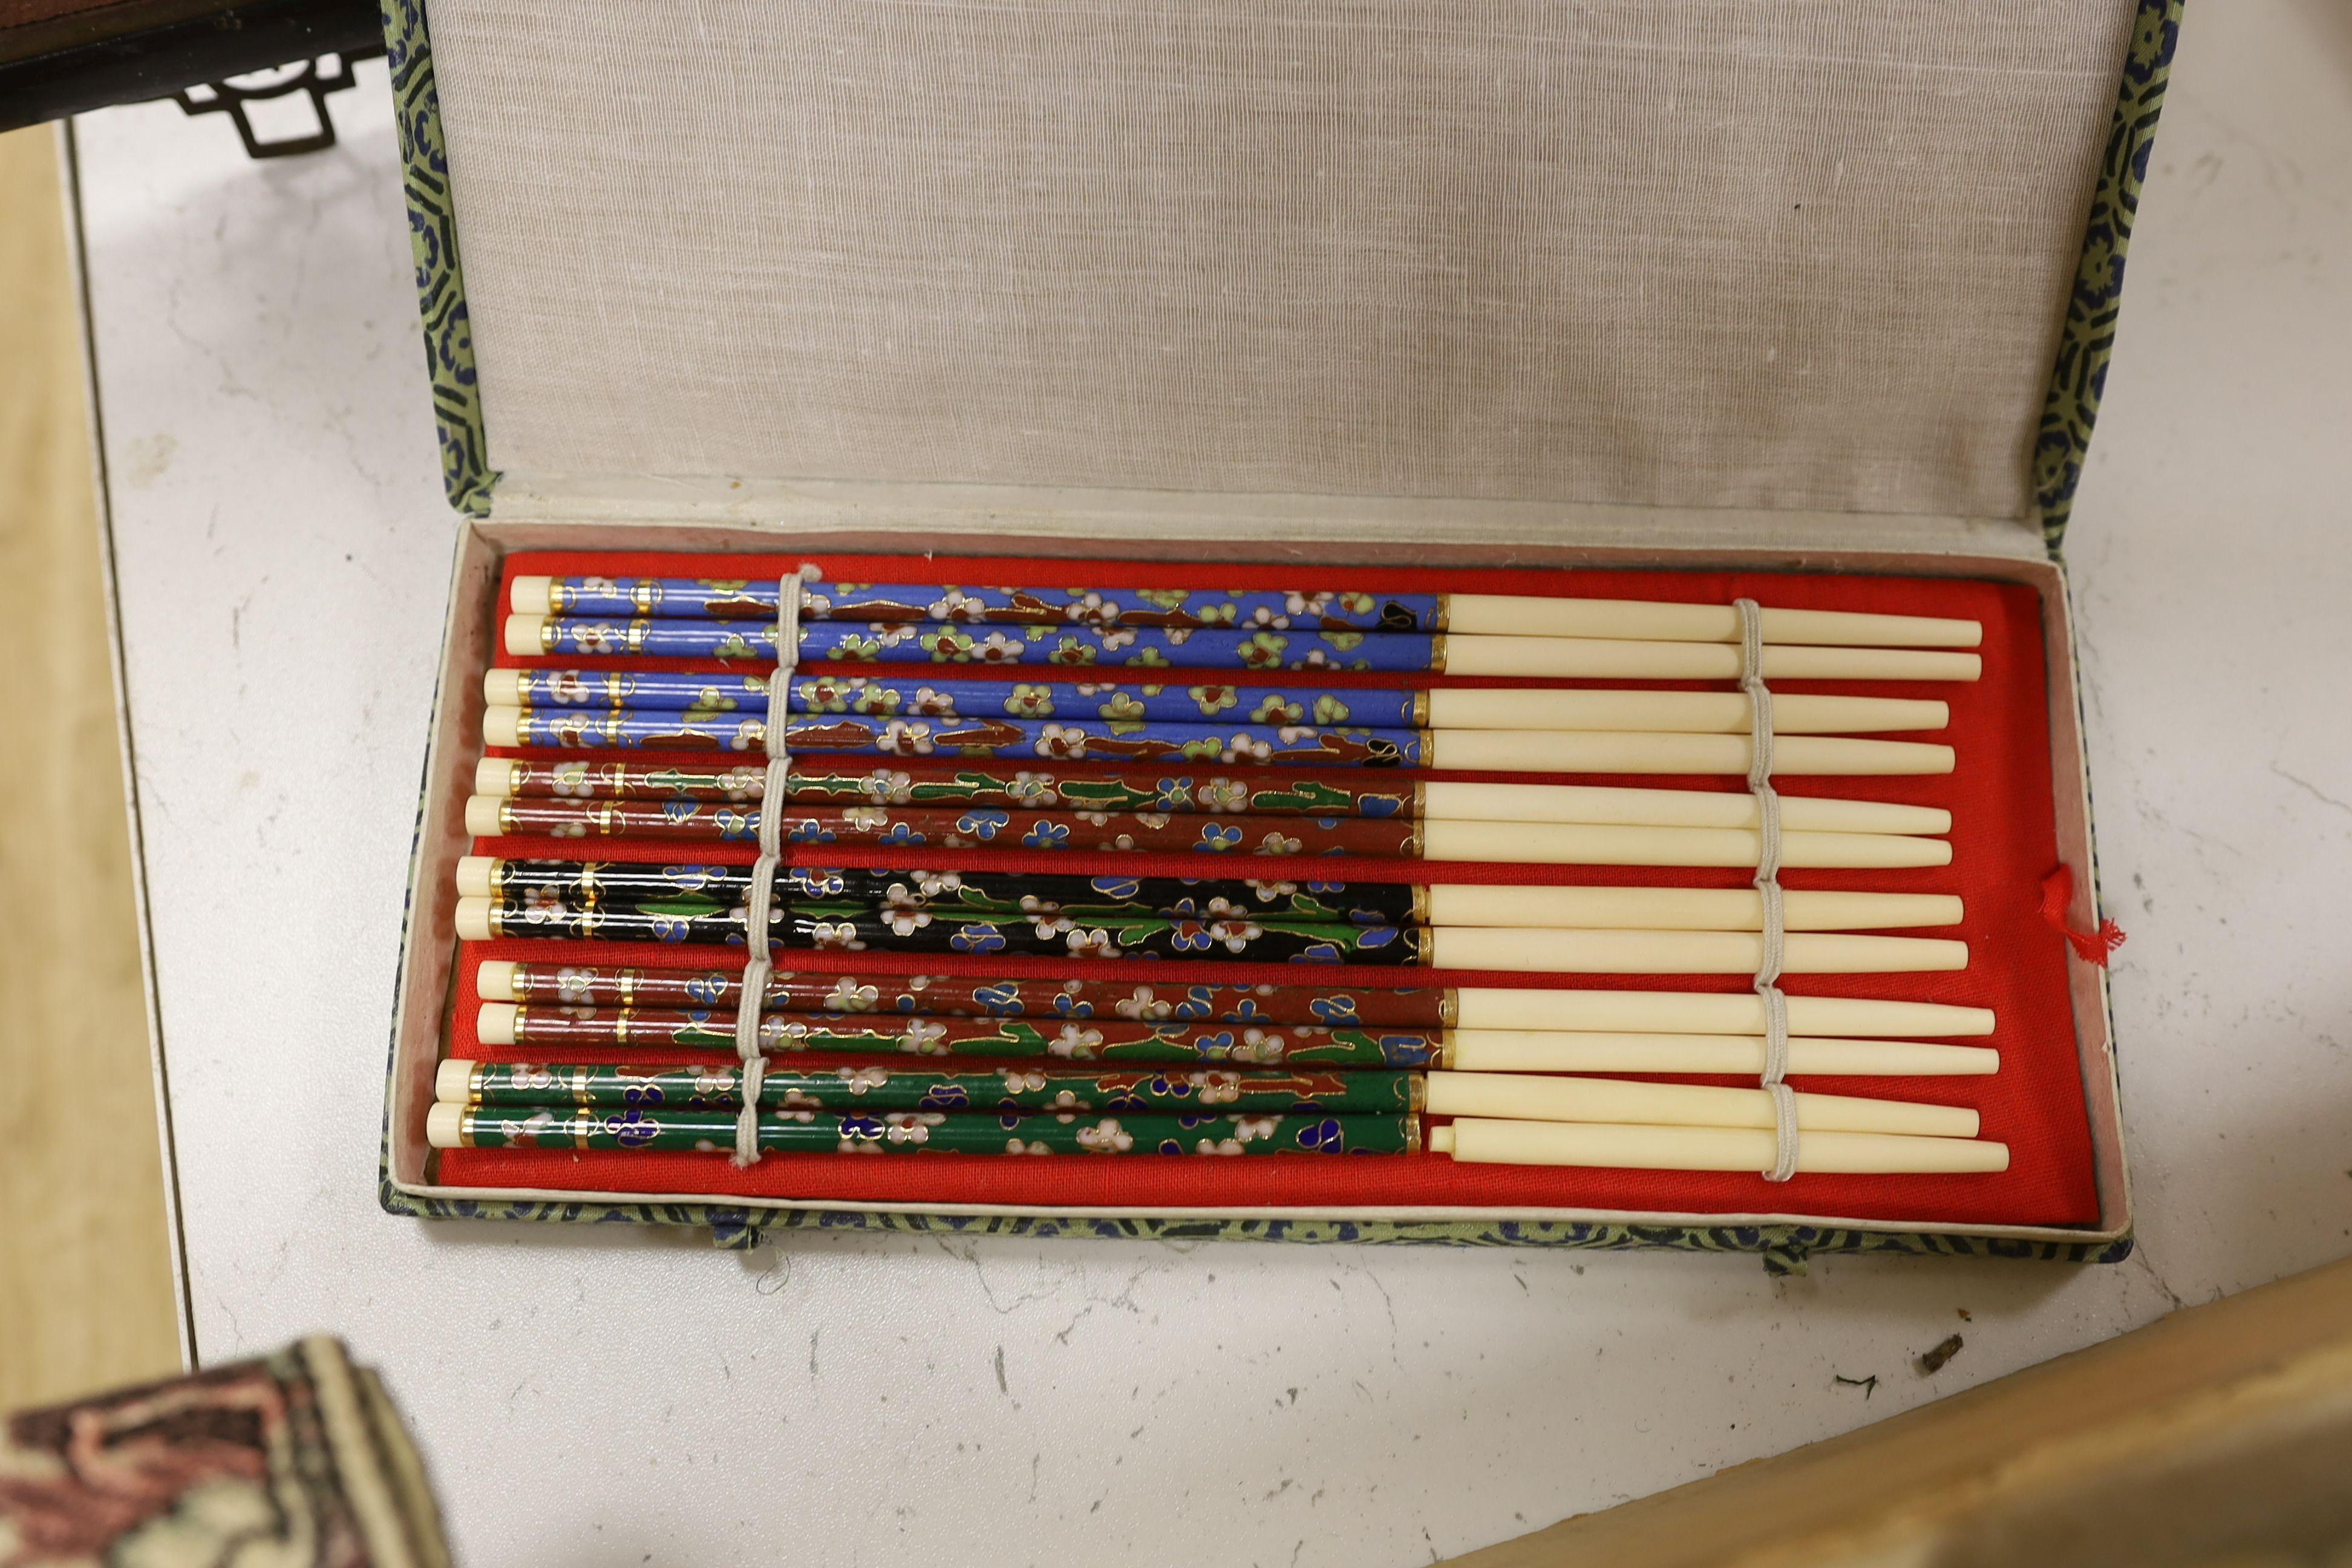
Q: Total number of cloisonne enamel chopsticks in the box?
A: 12